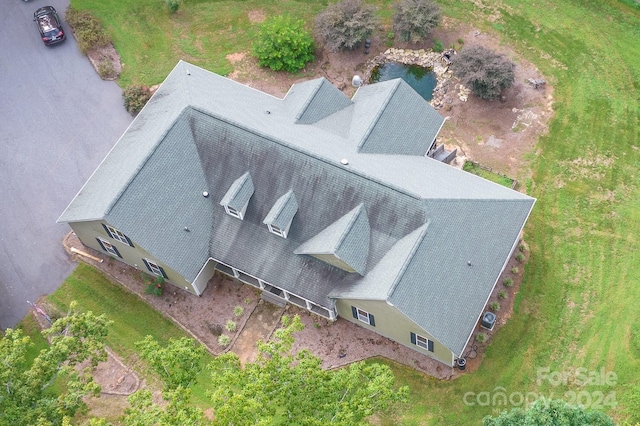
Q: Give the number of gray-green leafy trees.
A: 3